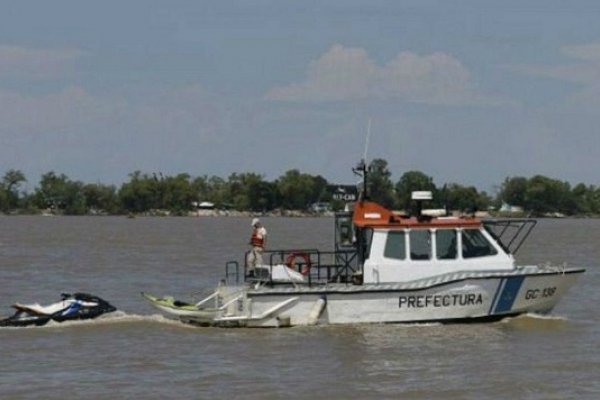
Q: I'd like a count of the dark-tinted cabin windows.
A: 4